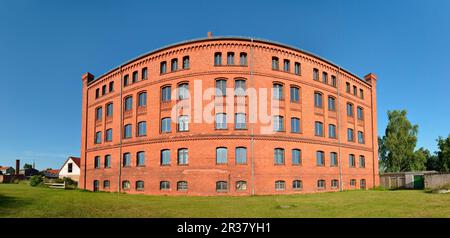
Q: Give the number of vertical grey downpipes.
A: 3